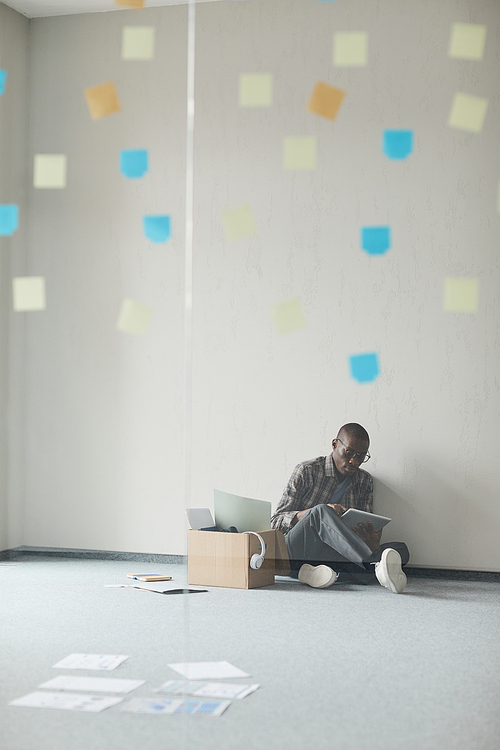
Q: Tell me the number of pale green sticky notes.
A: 12